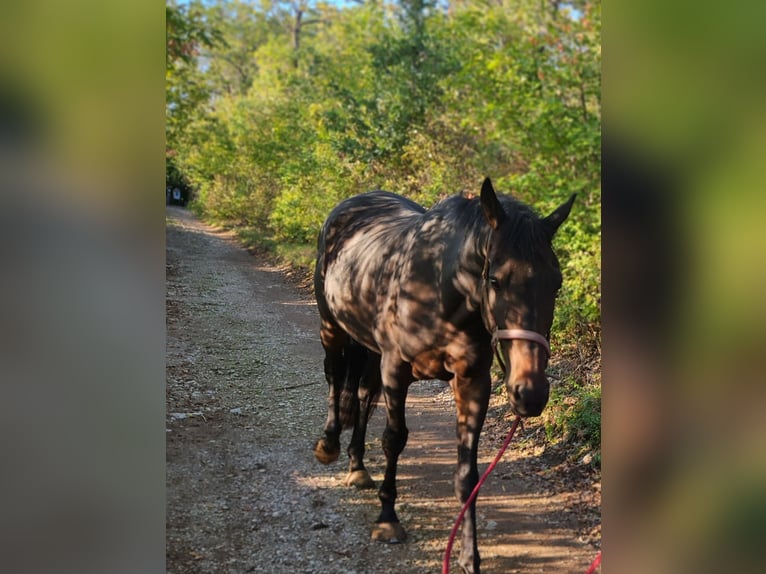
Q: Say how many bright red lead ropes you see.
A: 1